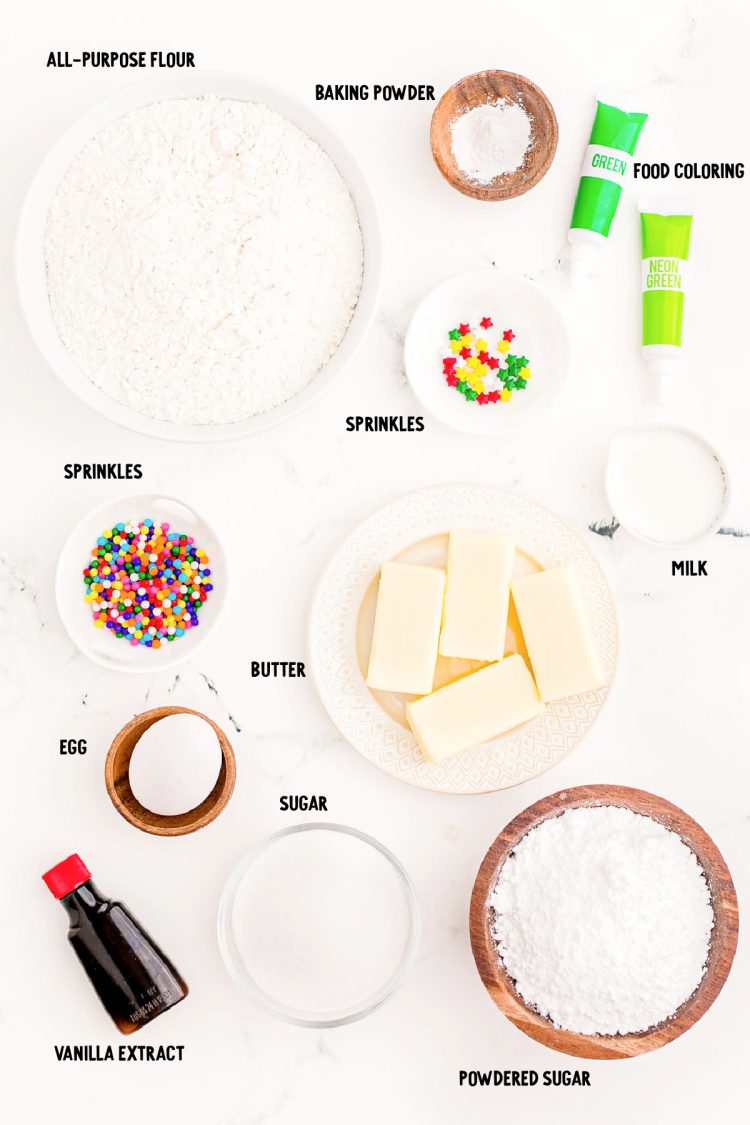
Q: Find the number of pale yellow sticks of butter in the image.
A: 4